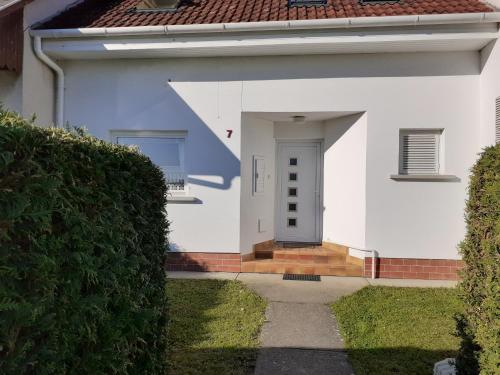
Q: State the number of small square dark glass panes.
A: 5